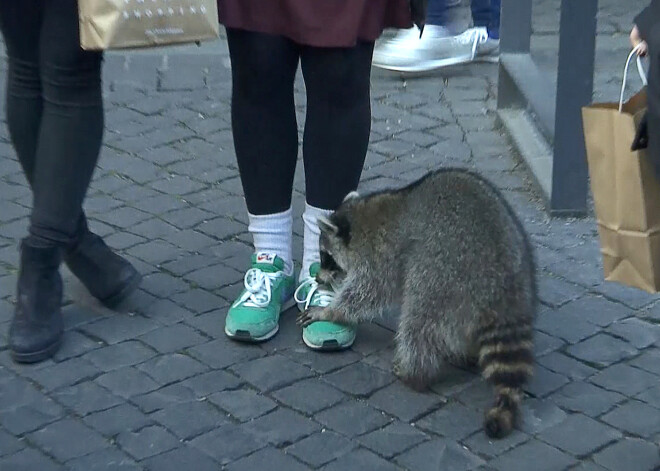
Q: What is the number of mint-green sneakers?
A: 2